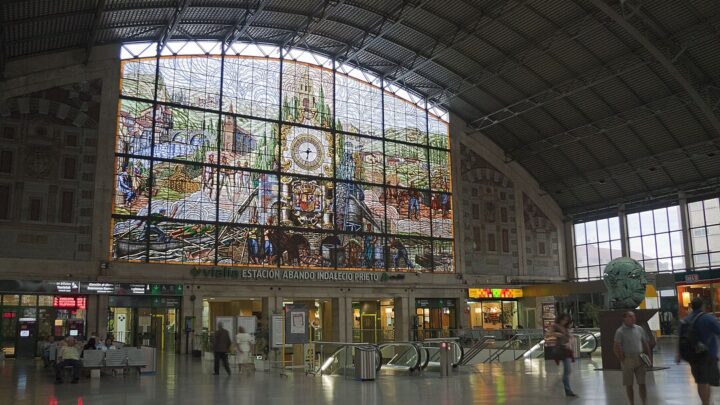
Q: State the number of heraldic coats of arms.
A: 1